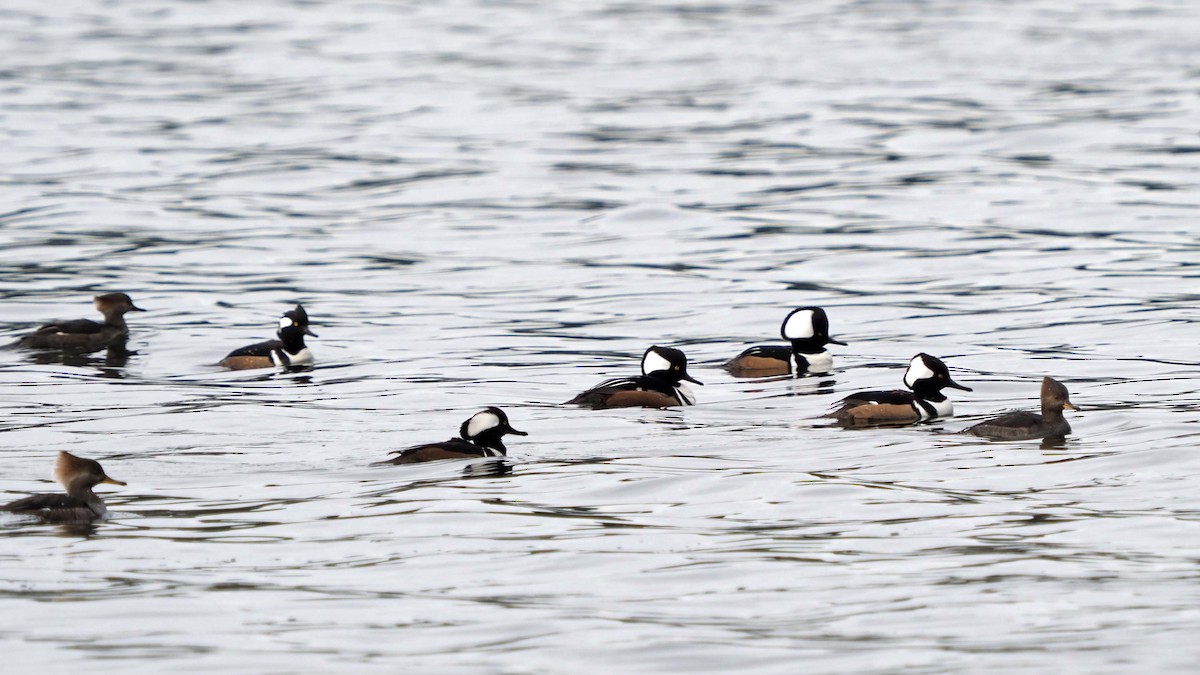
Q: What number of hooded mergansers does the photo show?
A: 8